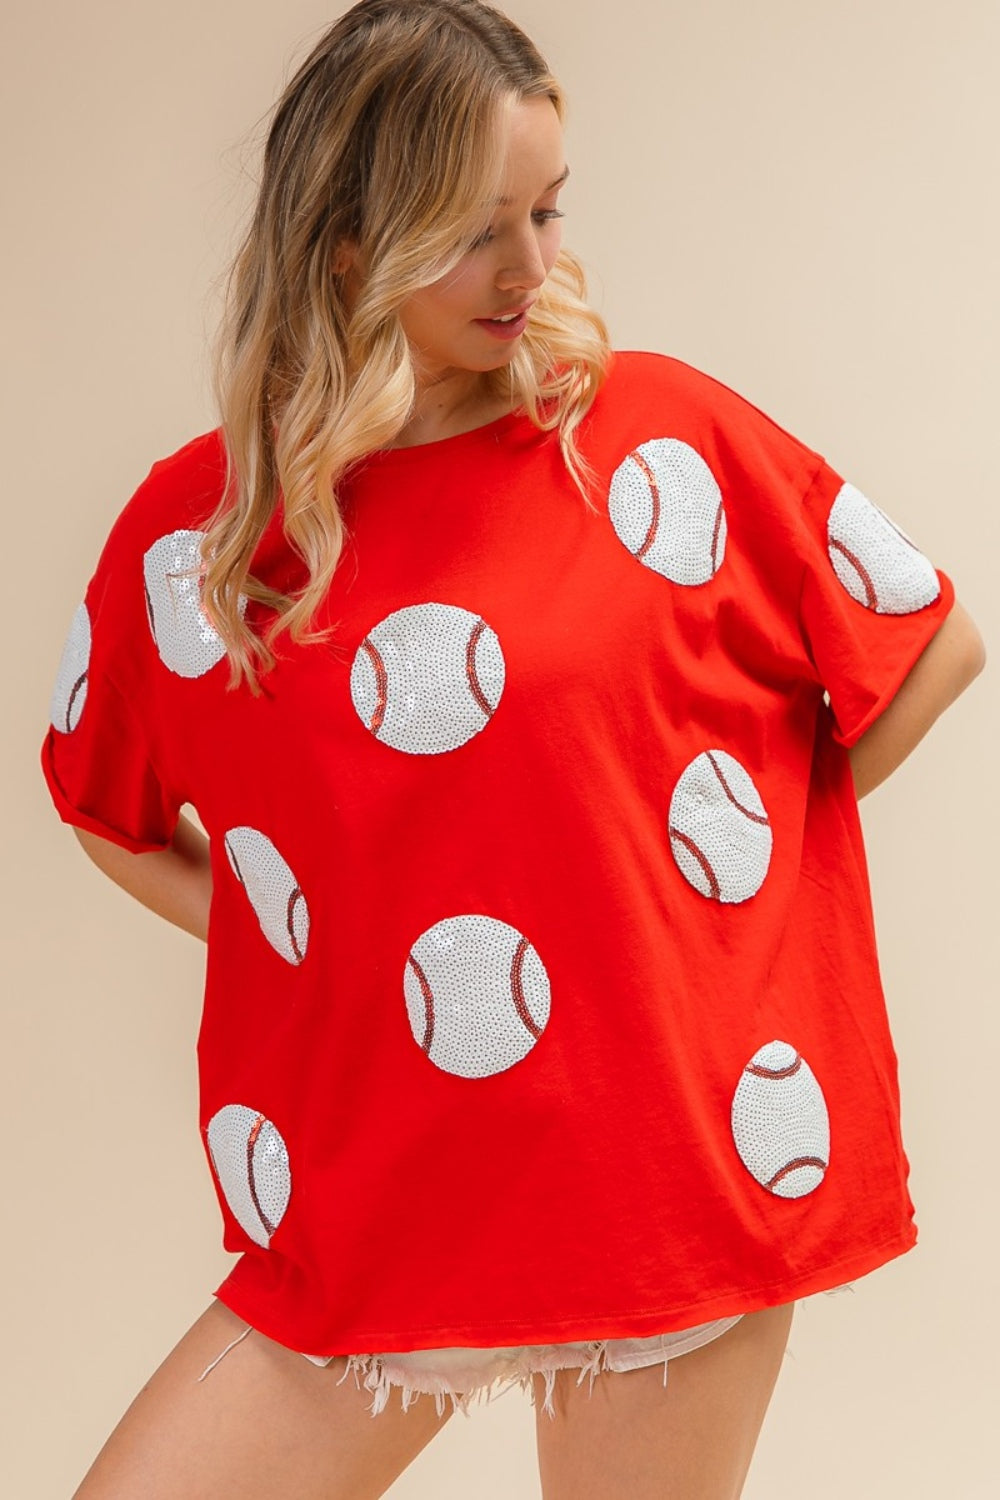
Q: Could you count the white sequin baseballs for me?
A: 10